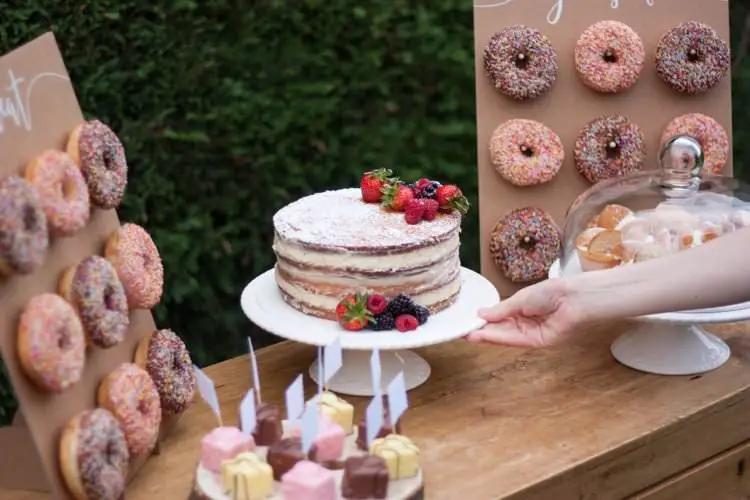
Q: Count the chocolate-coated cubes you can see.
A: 4